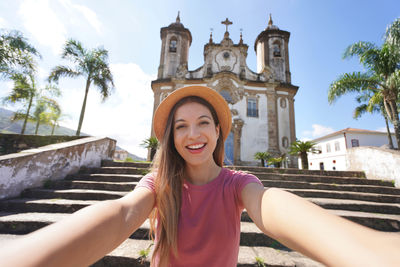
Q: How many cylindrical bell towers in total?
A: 2